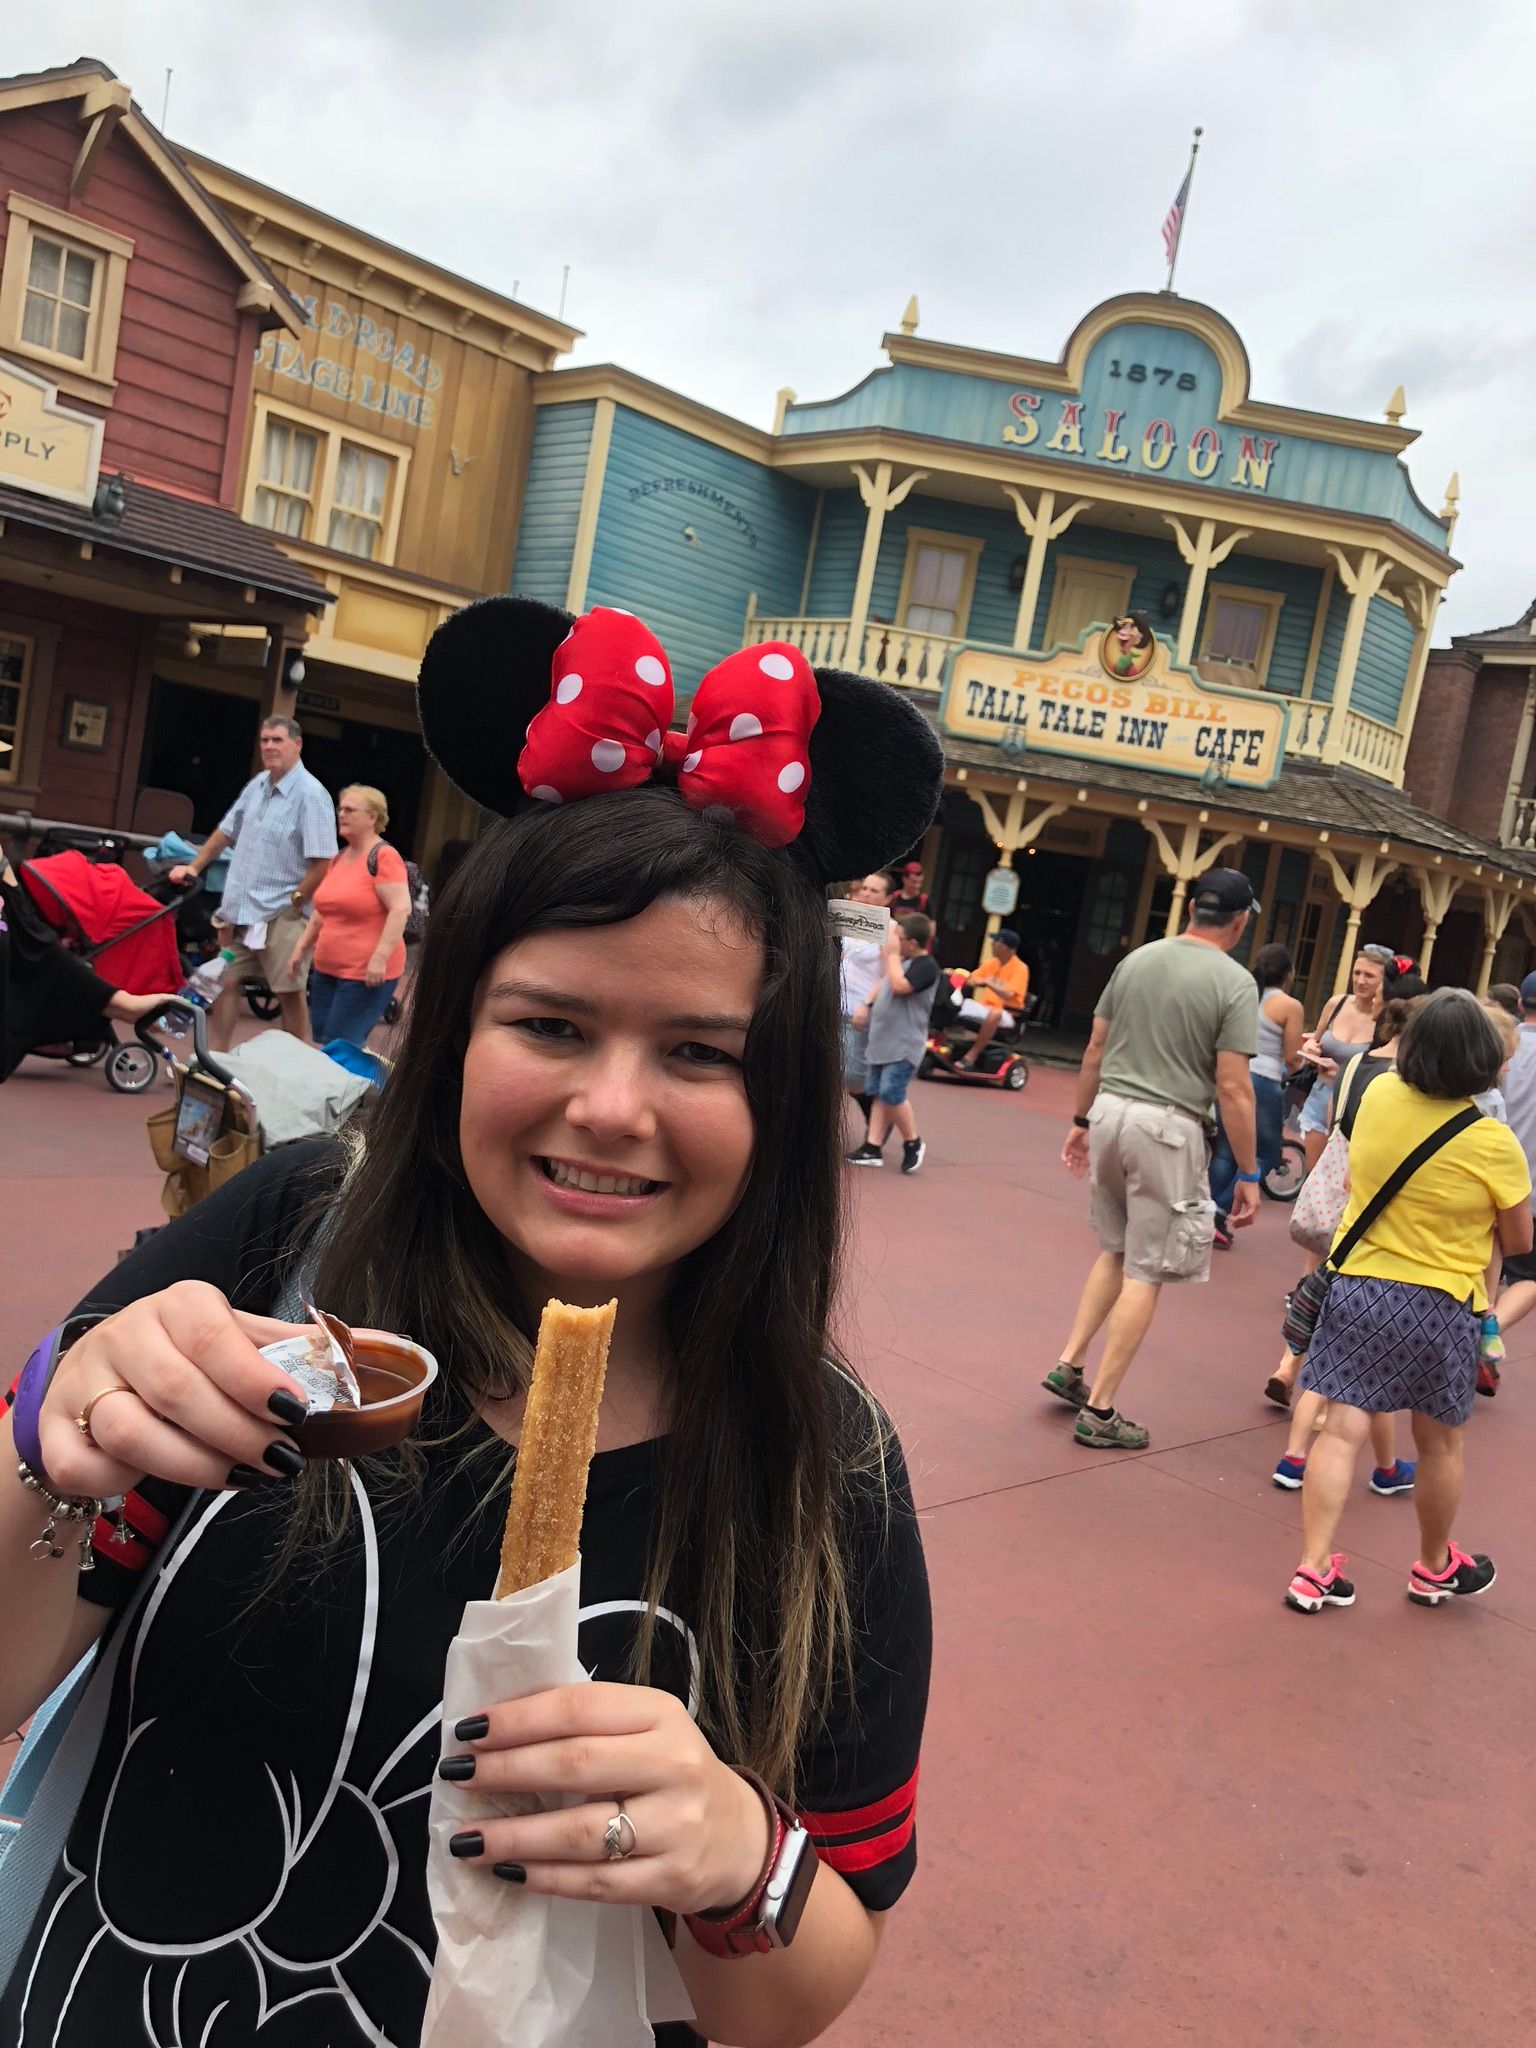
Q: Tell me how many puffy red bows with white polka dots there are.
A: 1